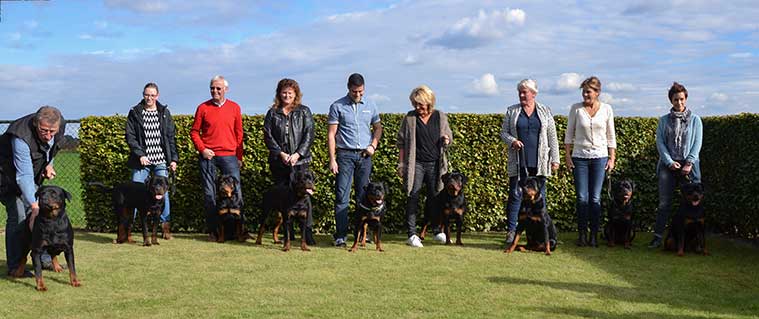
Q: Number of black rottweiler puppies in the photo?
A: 9